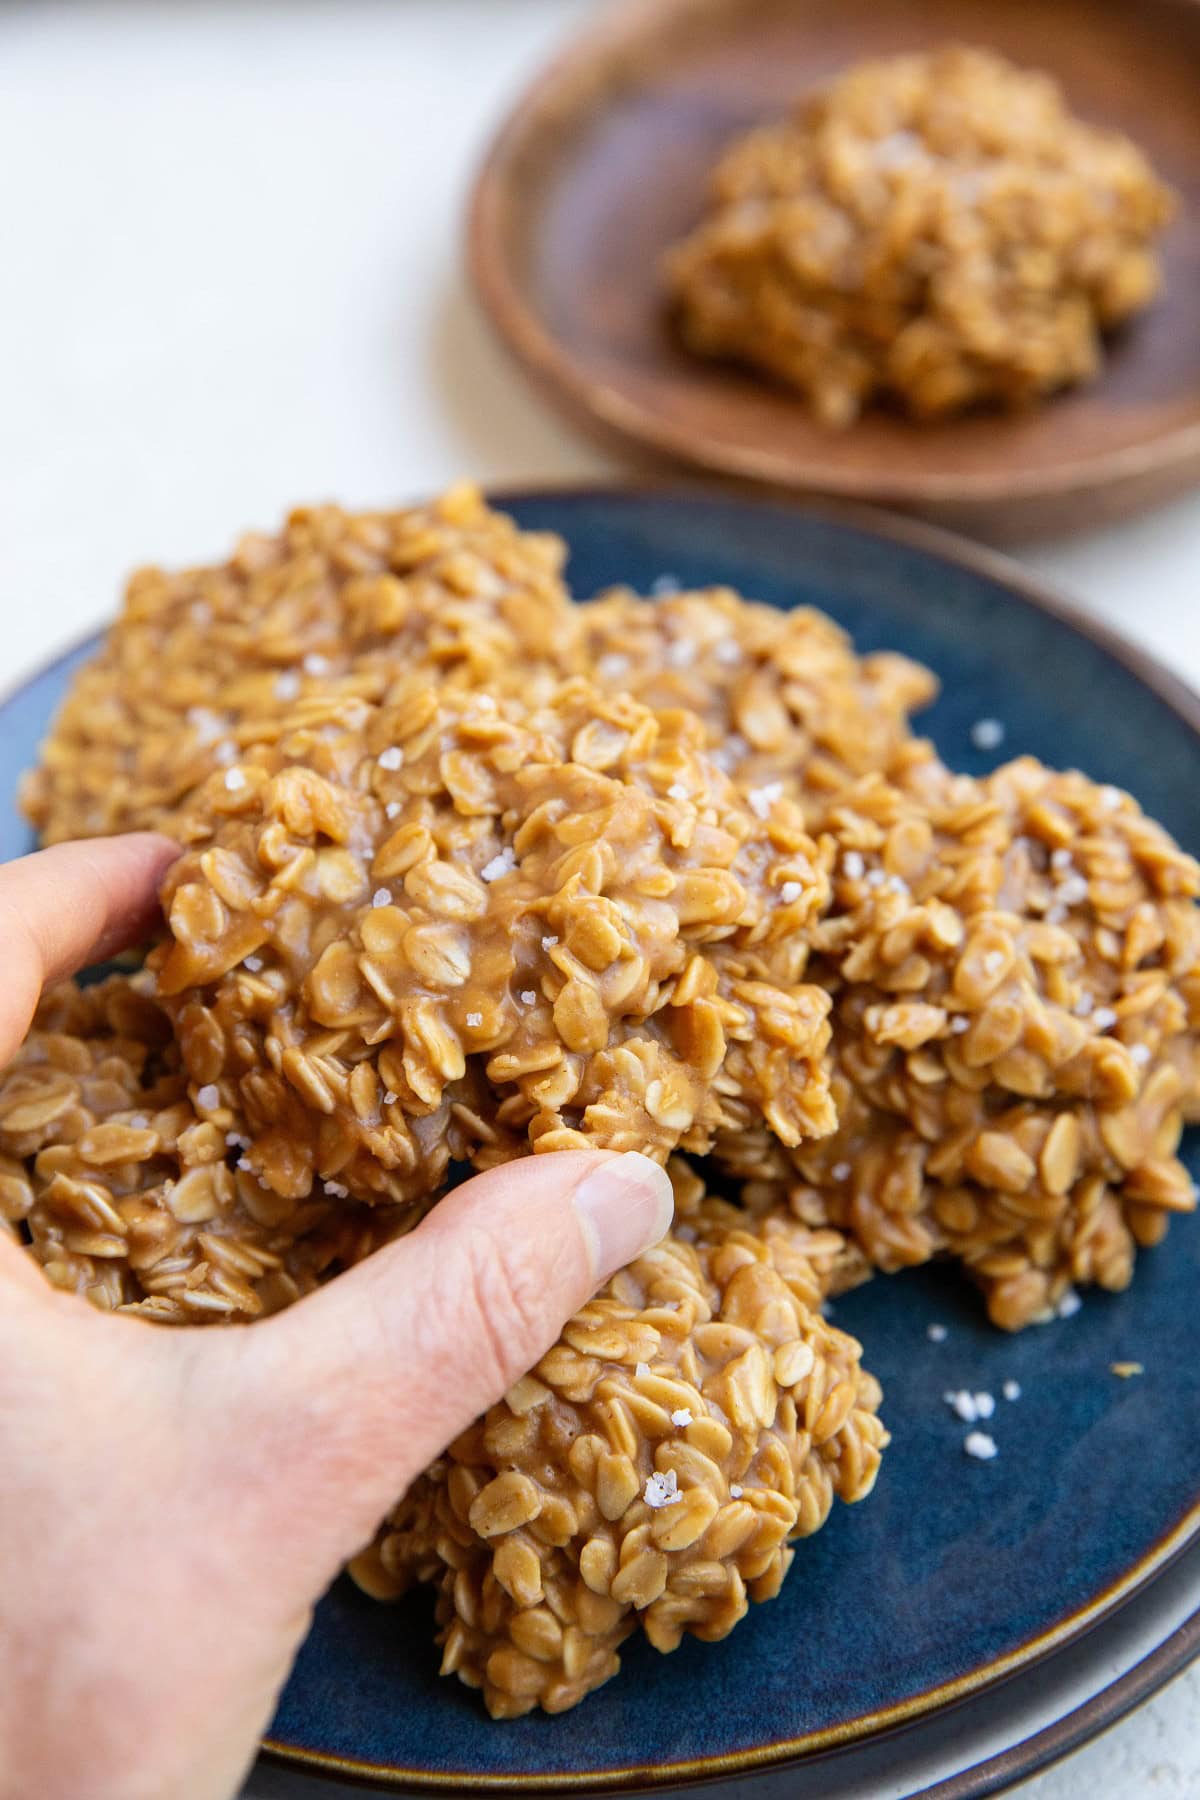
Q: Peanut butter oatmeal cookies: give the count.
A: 7